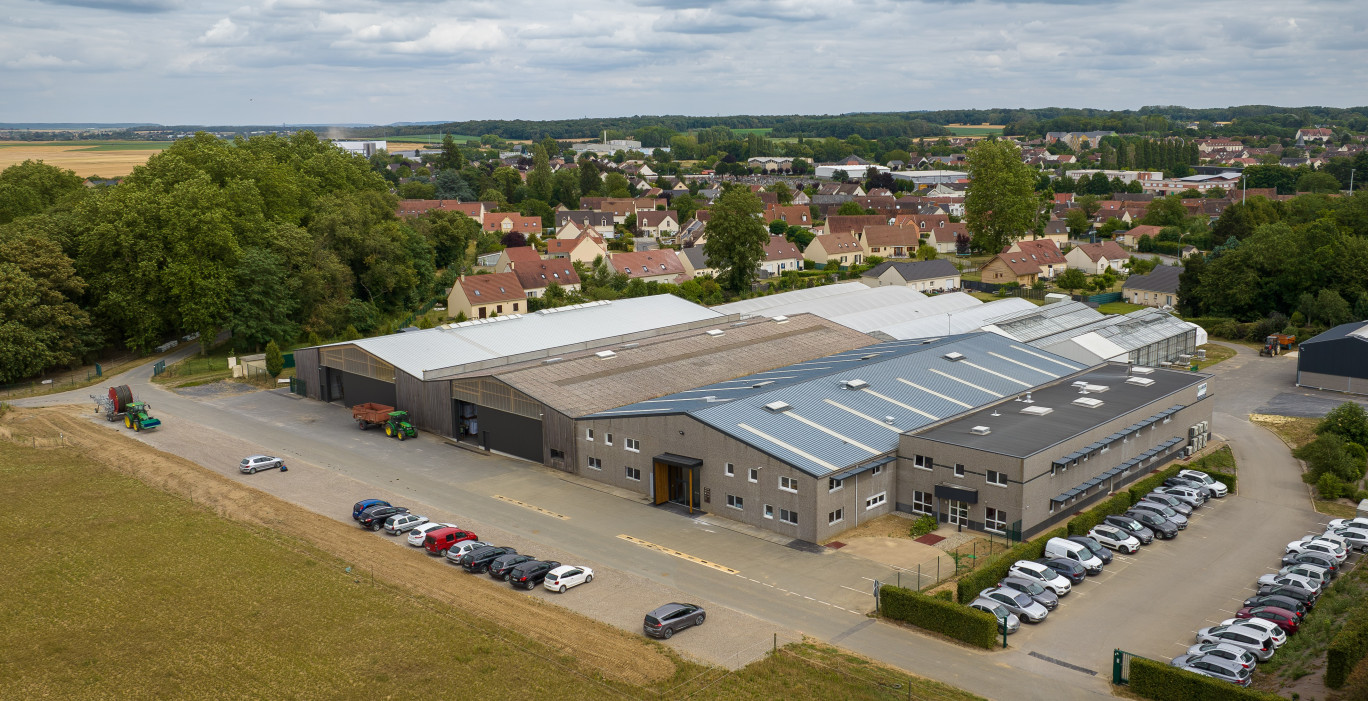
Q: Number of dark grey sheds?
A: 1